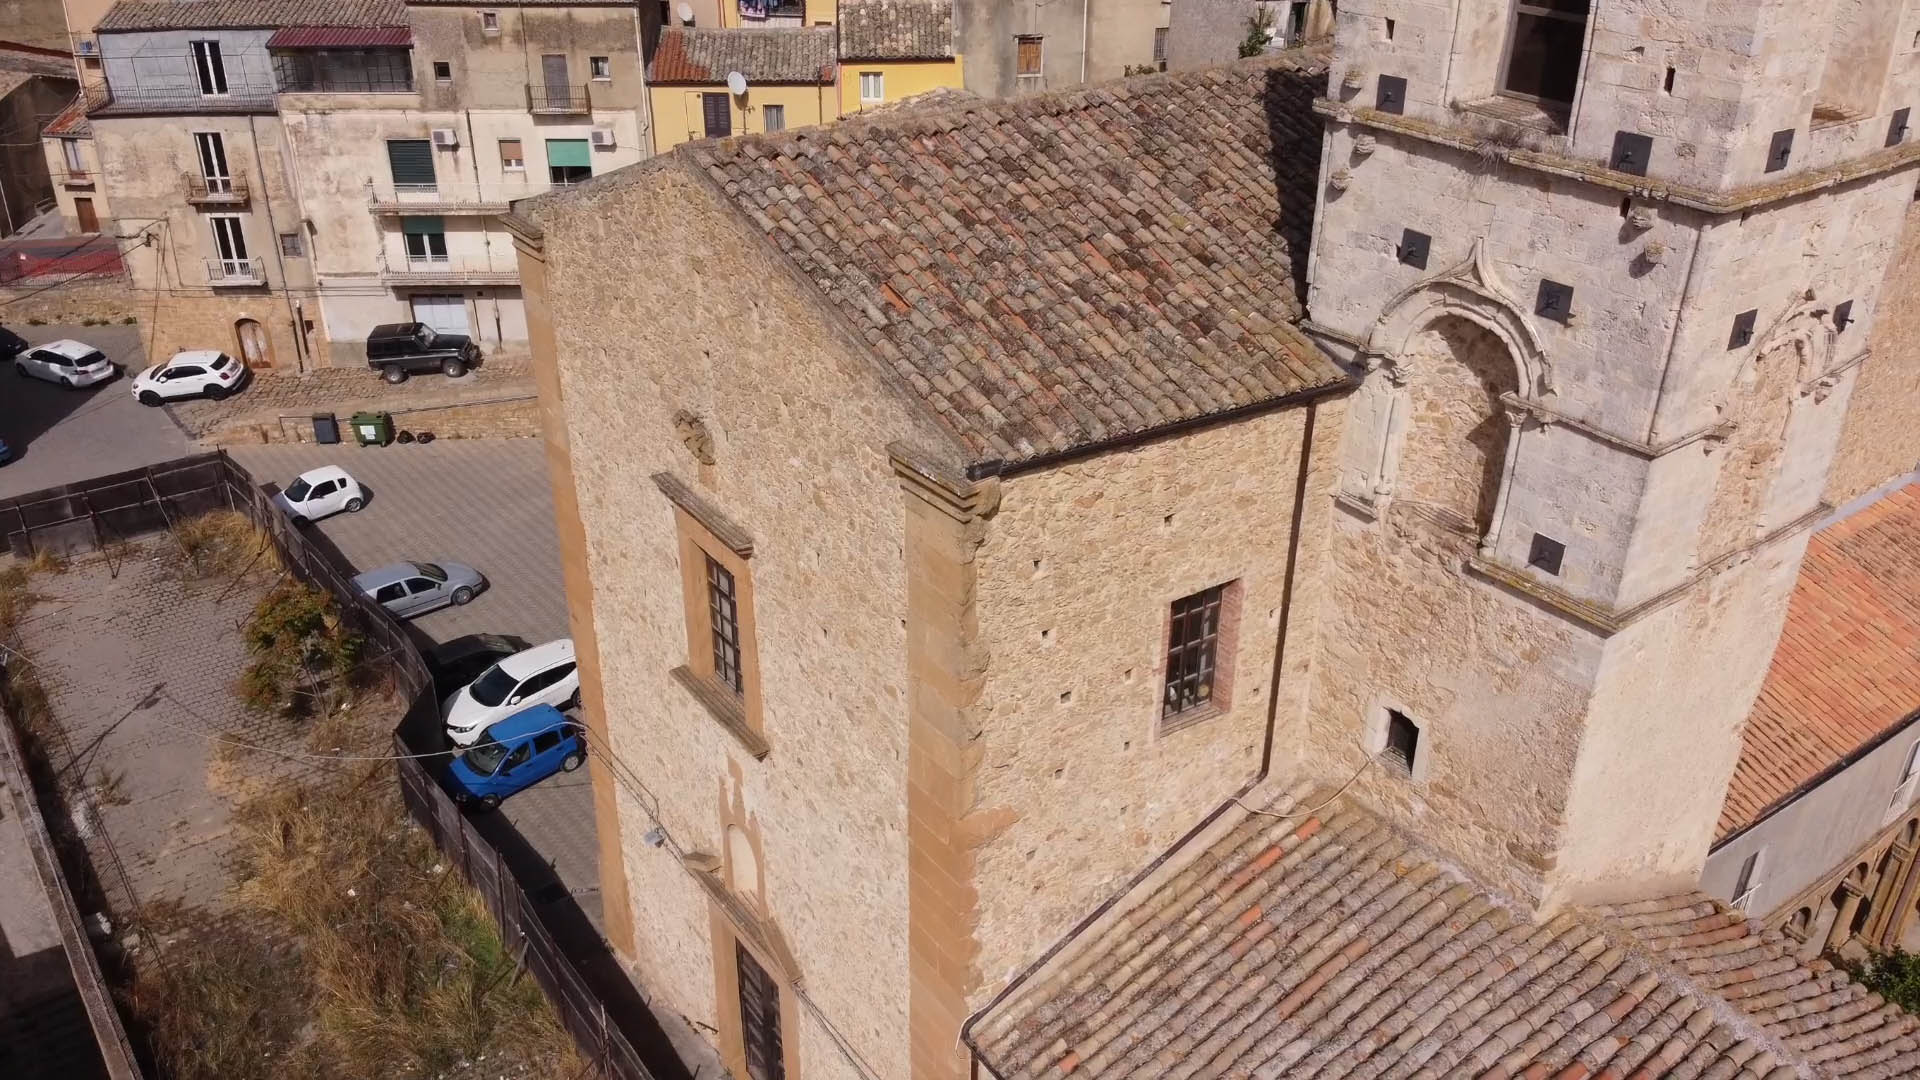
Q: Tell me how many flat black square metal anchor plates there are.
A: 9